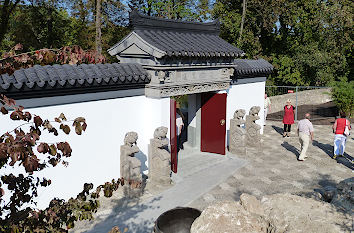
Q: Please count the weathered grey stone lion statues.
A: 4